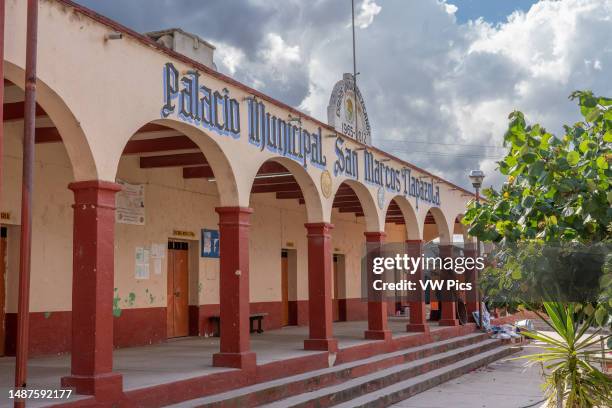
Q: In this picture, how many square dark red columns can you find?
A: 7